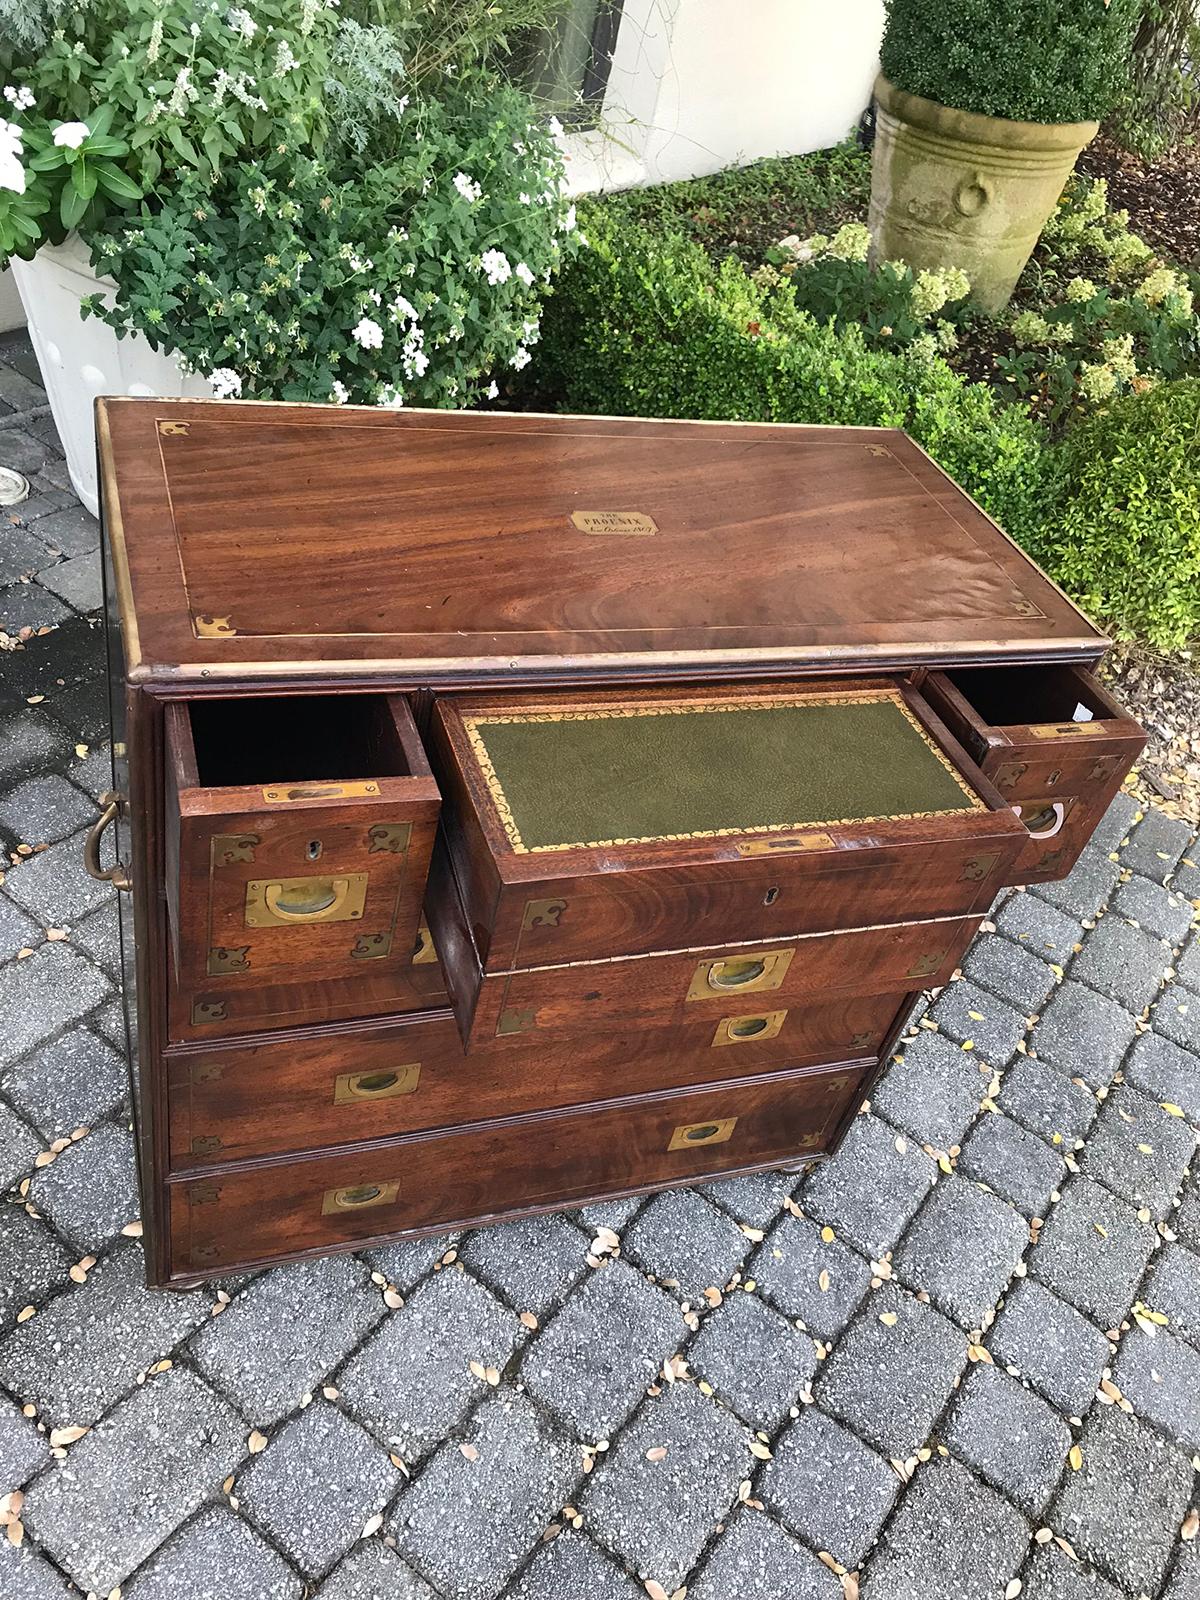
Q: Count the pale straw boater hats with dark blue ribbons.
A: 0